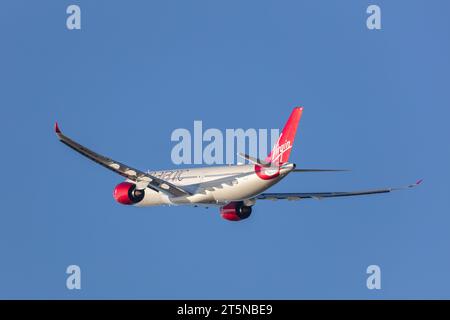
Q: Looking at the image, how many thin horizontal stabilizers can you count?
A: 2